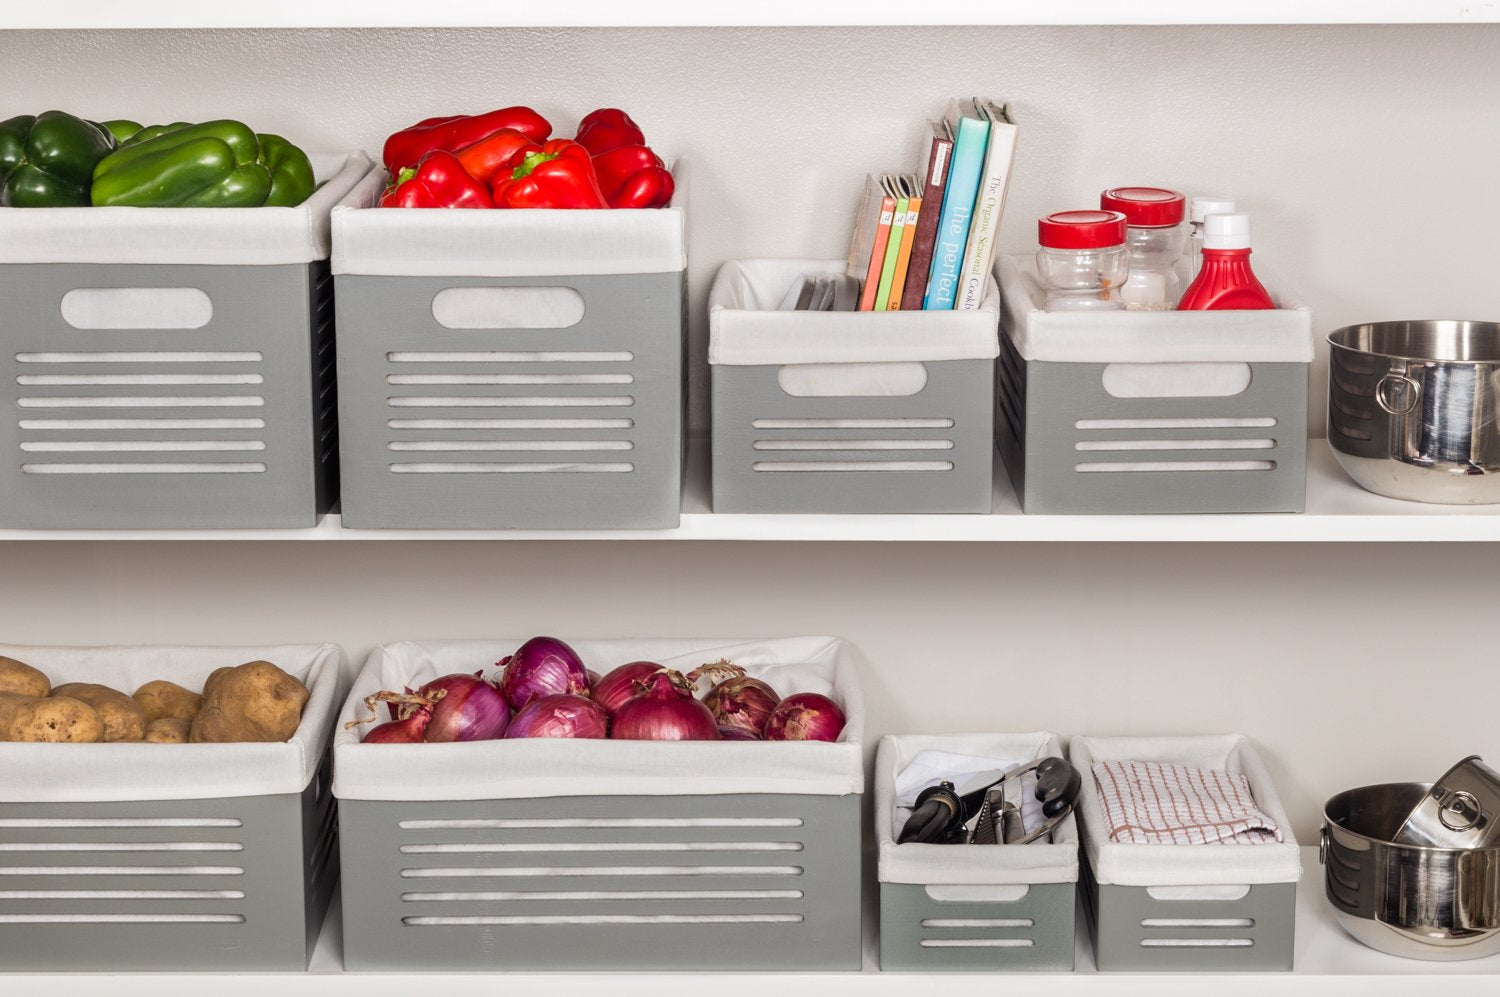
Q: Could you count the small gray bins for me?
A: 2